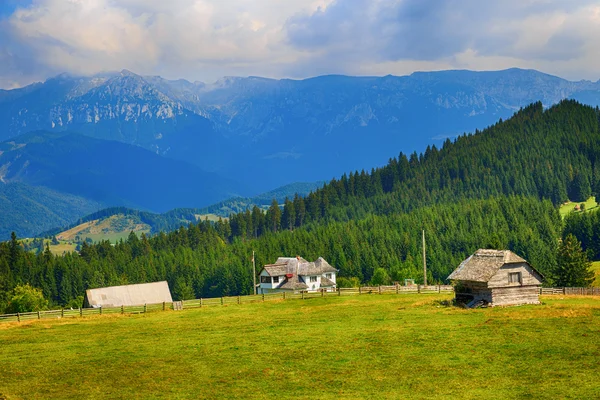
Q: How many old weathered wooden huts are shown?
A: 1